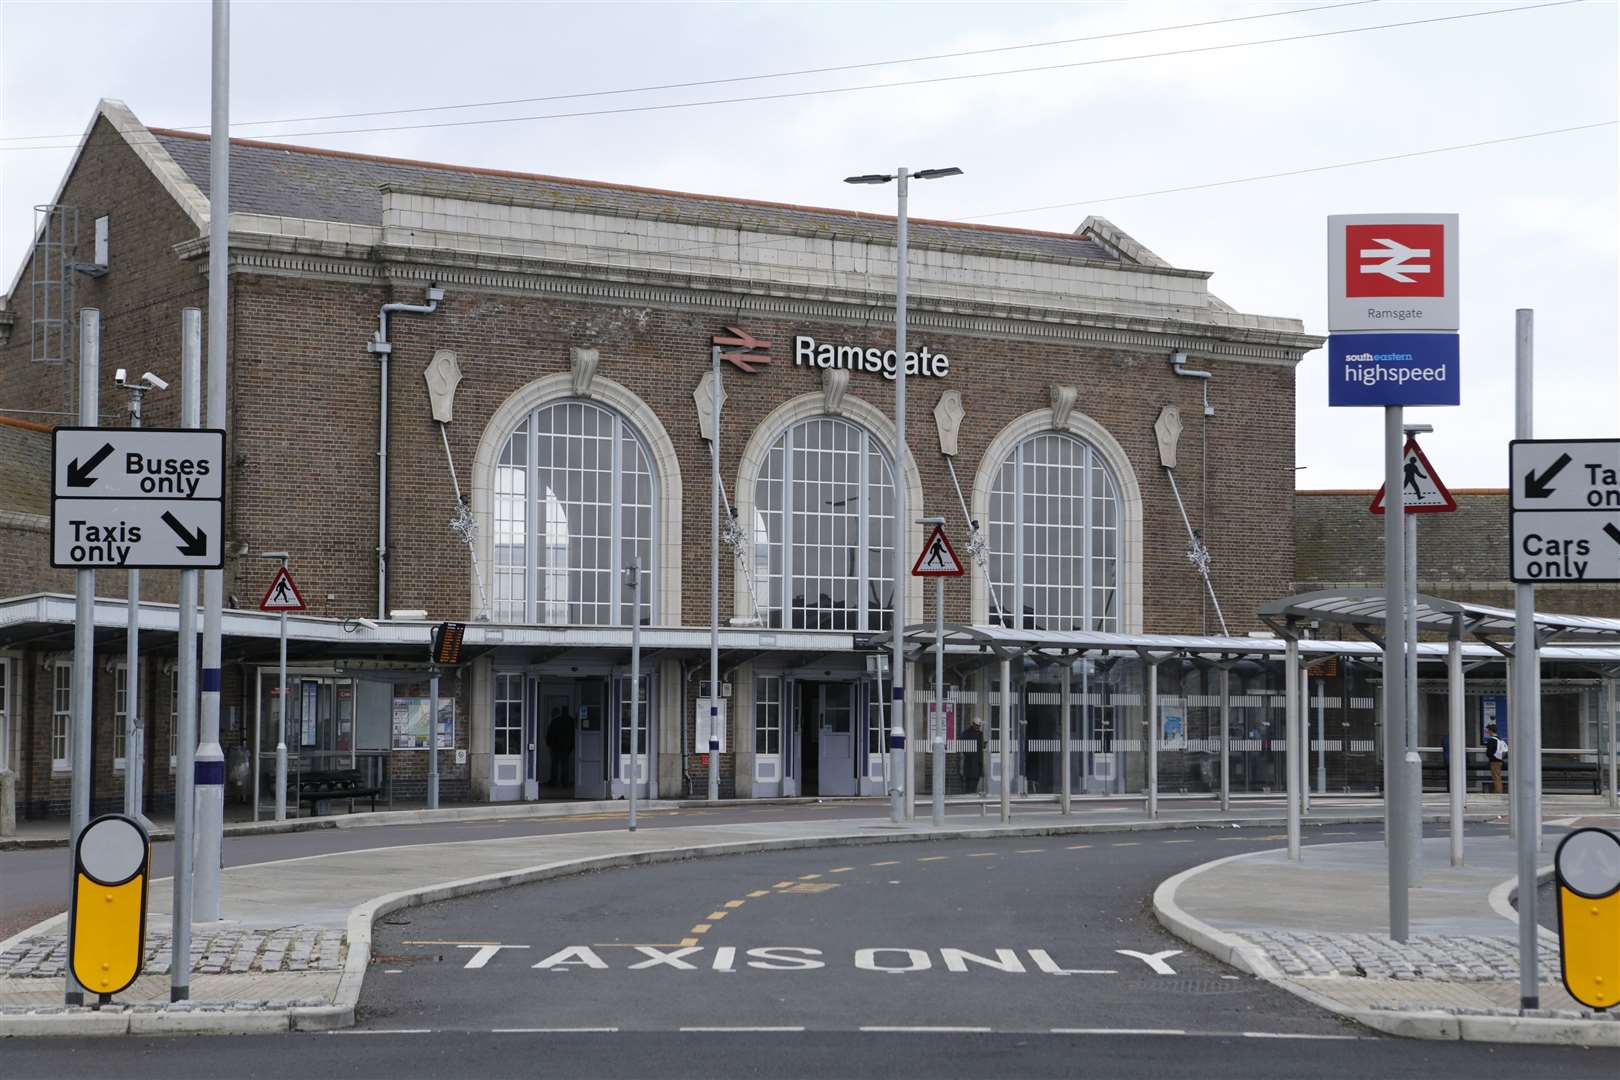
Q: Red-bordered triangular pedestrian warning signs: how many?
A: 3